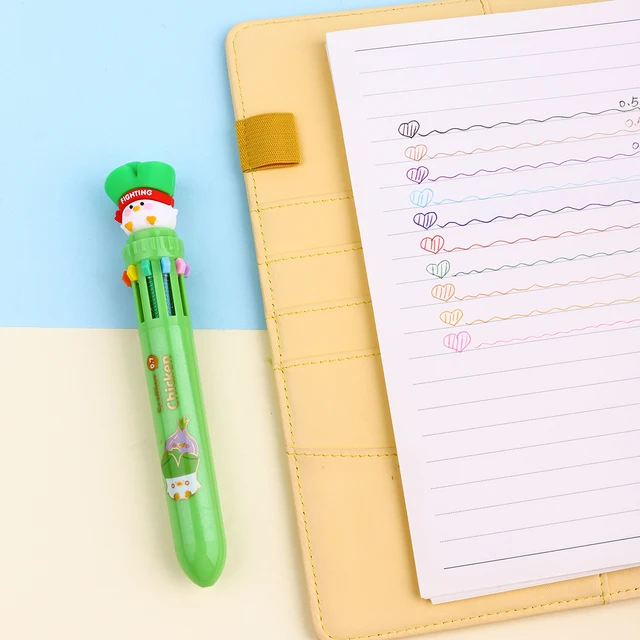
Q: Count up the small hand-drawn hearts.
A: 10